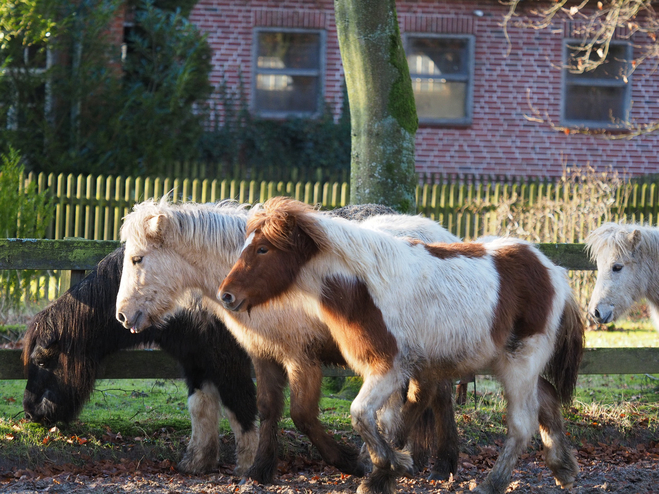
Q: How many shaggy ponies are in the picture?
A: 4